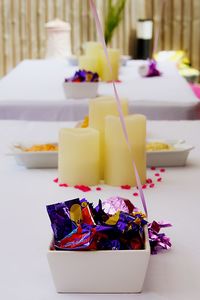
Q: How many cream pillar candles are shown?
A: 6